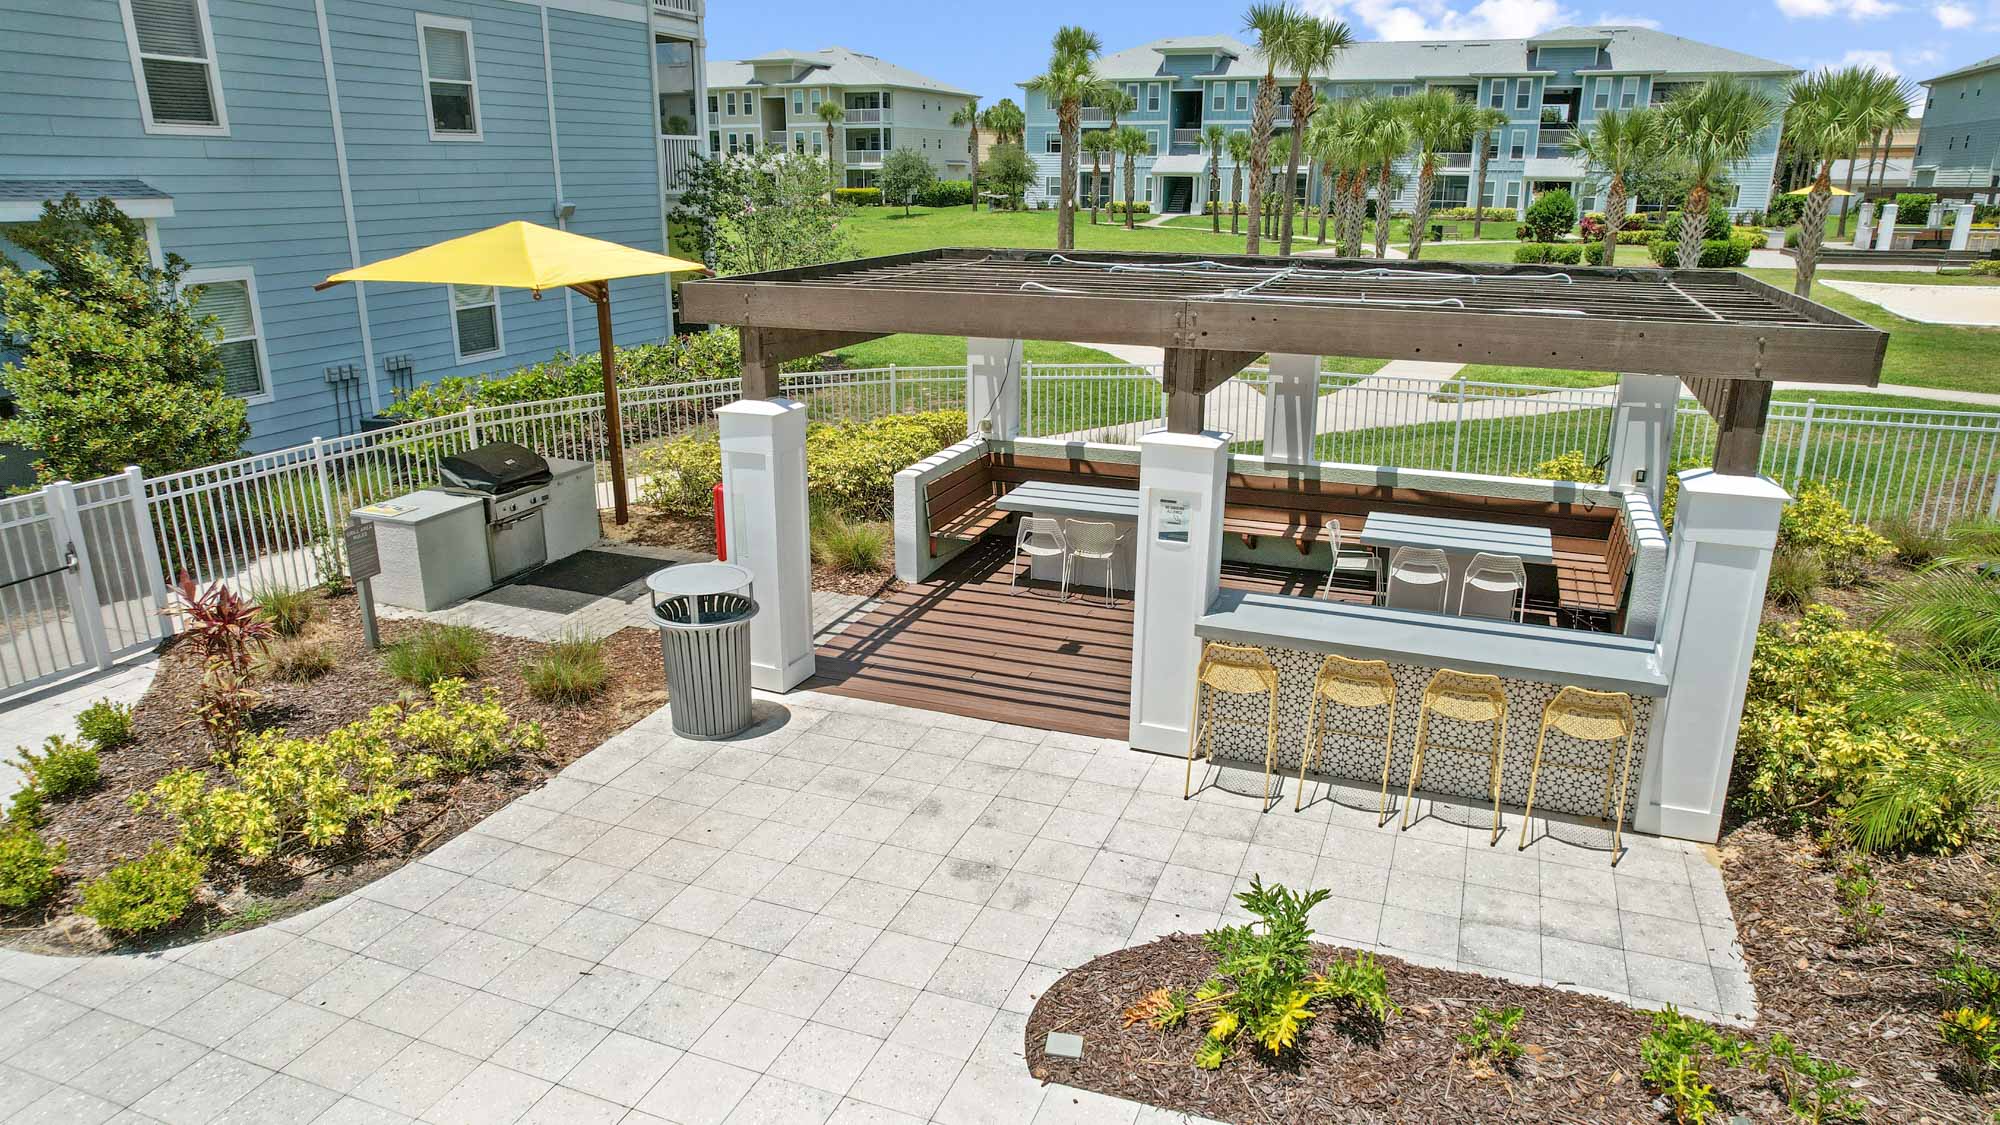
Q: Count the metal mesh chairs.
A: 9